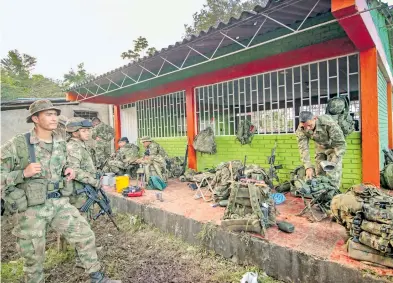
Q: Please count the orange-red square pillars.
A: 4